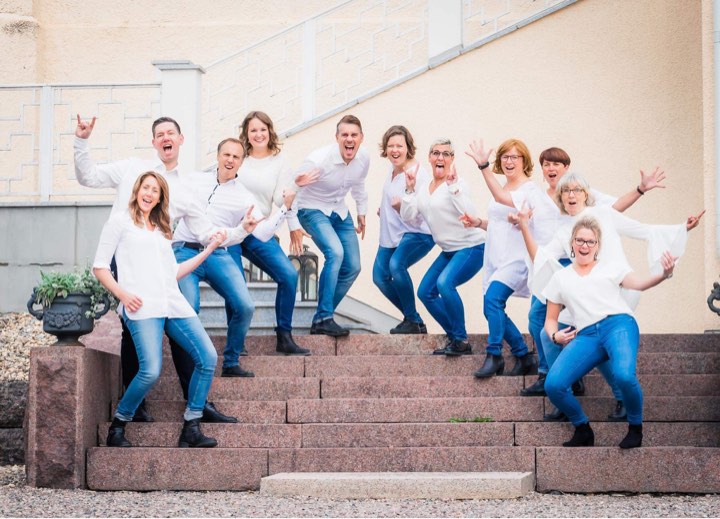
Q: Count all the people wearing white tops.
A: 11